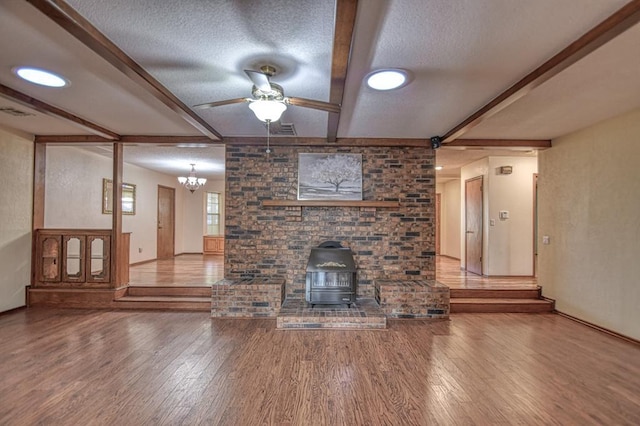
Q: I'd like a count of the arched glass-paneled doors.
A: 3